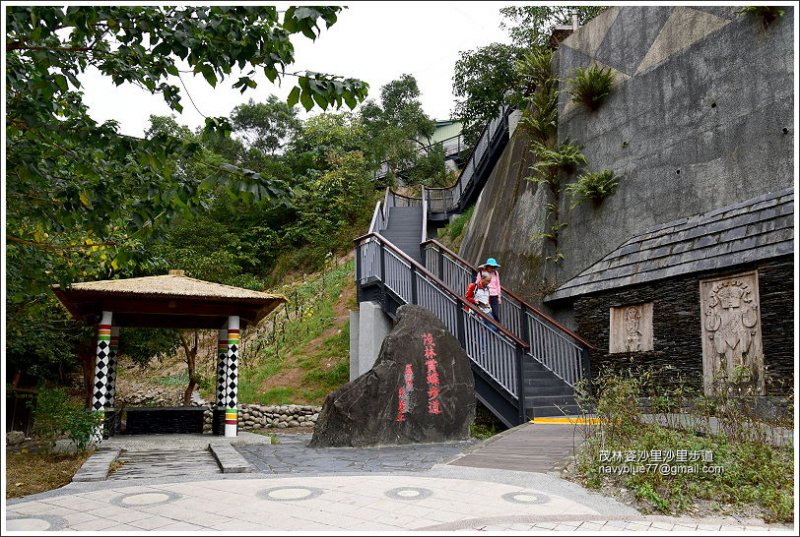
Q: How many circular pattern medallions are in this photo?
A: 5